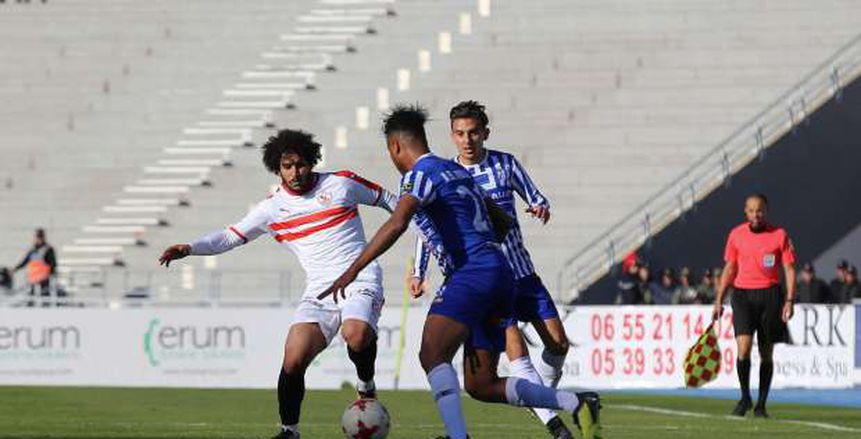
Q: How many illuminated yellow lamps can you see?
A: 0